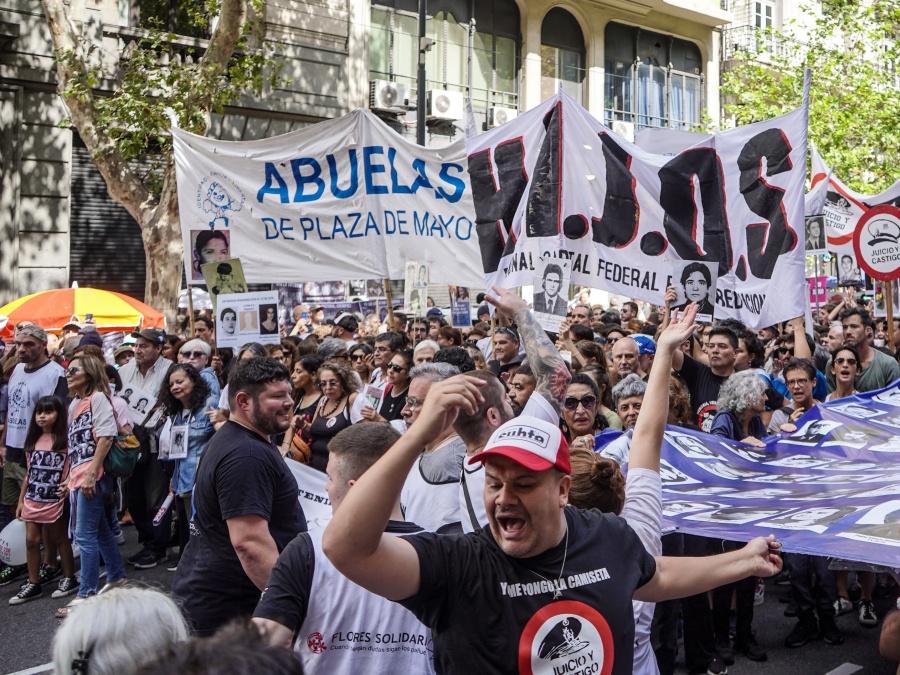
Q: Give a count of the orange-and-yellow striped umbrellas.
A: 1